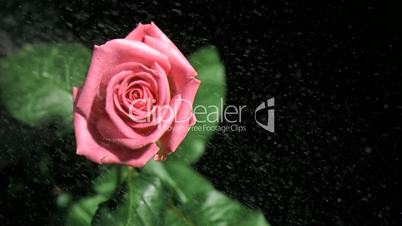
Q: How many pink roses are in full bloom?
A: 1